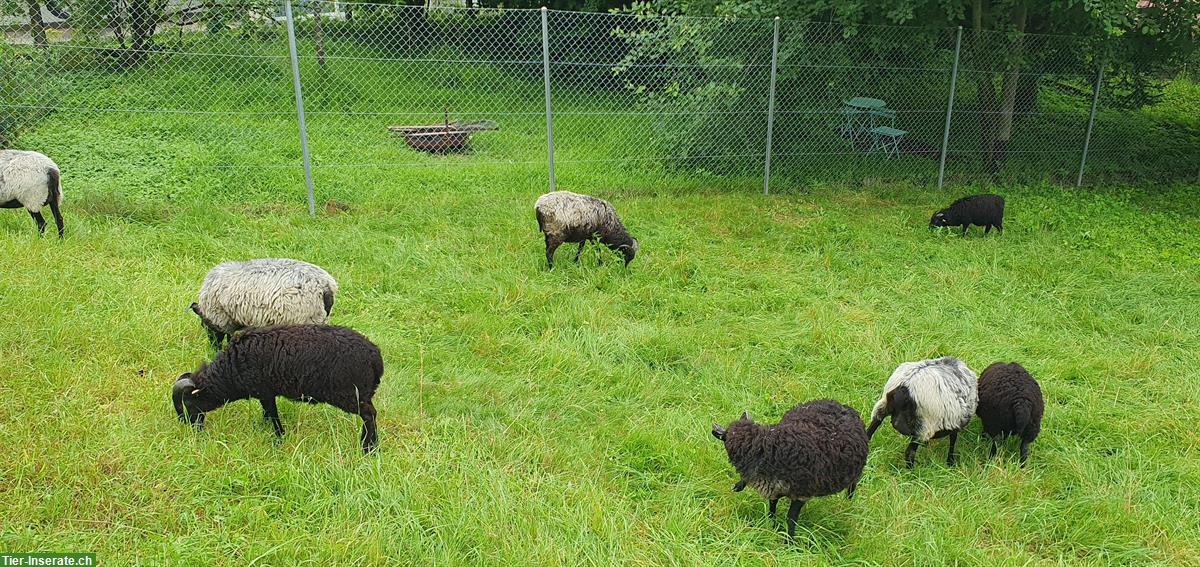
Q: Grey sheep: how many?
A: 4